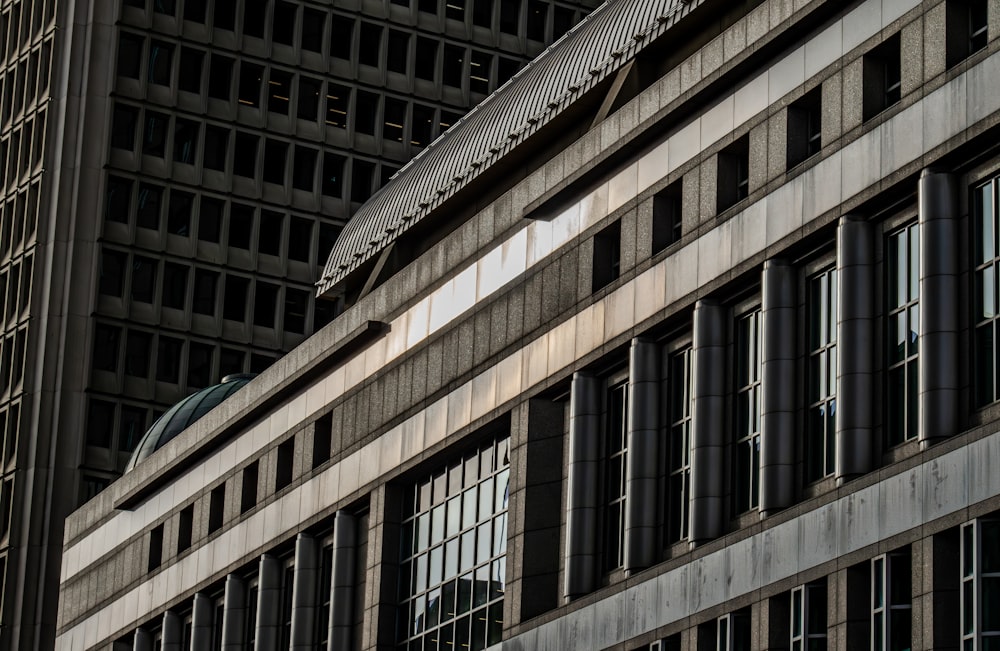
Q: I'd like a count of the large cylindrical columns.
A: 13